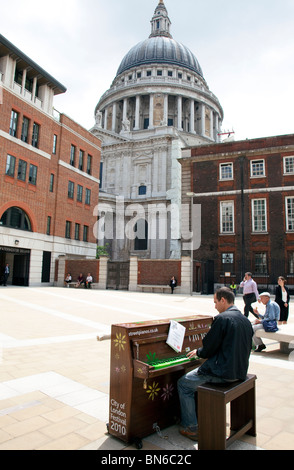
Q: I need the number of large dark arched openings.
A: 2